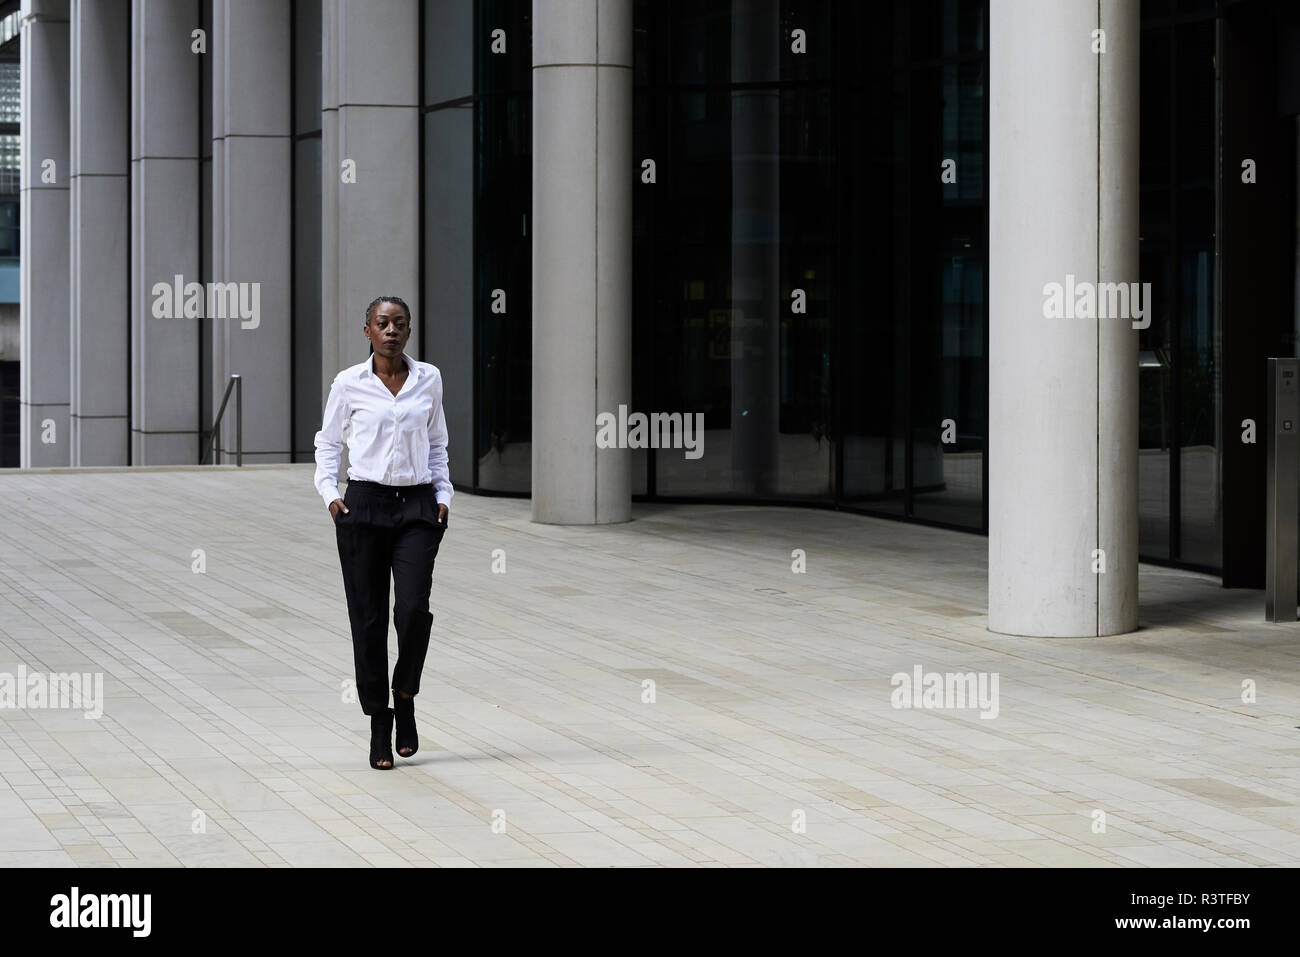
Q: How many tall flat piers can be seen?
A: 5